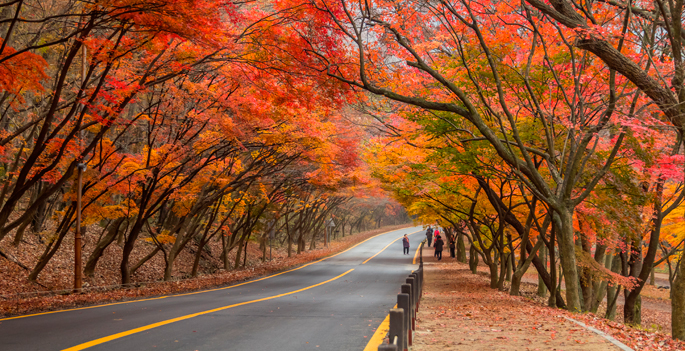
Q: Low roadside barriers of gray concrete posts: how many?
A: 1